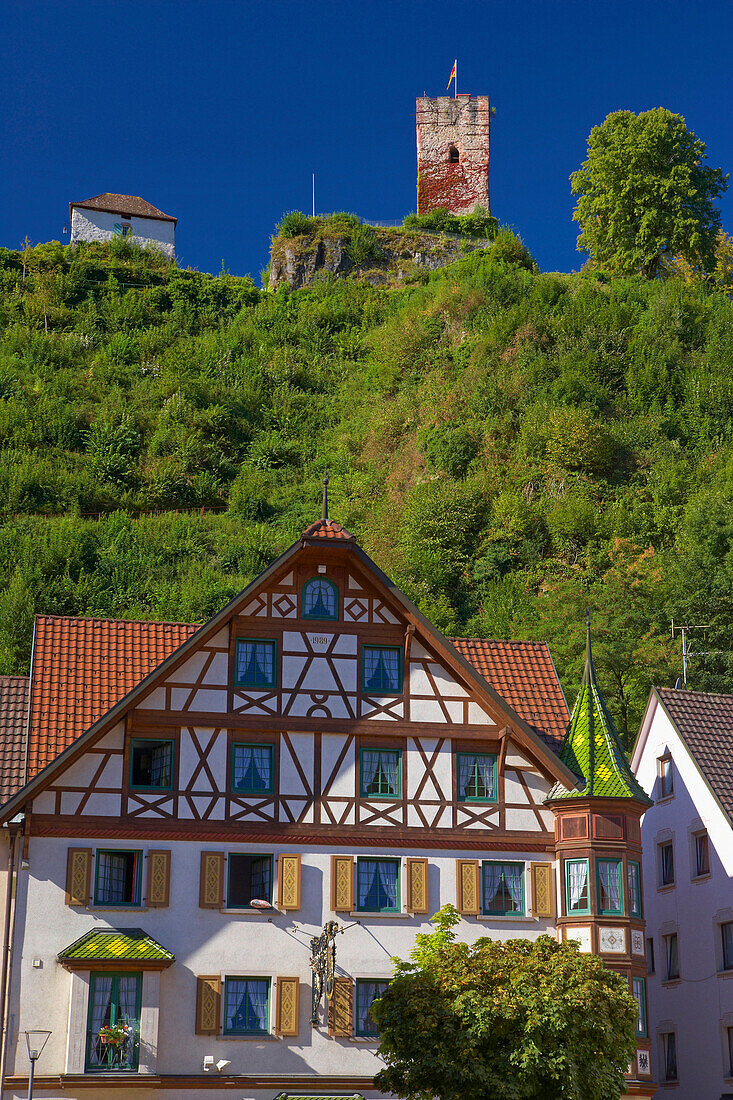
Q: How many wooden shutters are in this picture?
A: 11